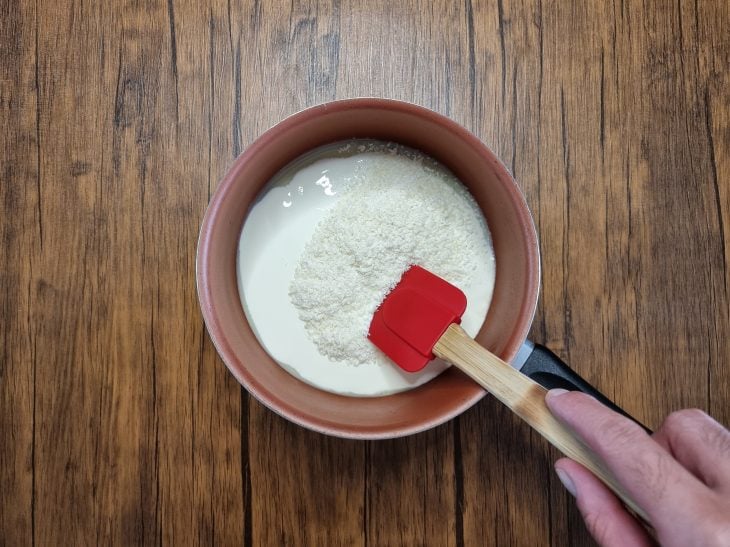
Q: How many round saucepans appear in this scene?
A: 1